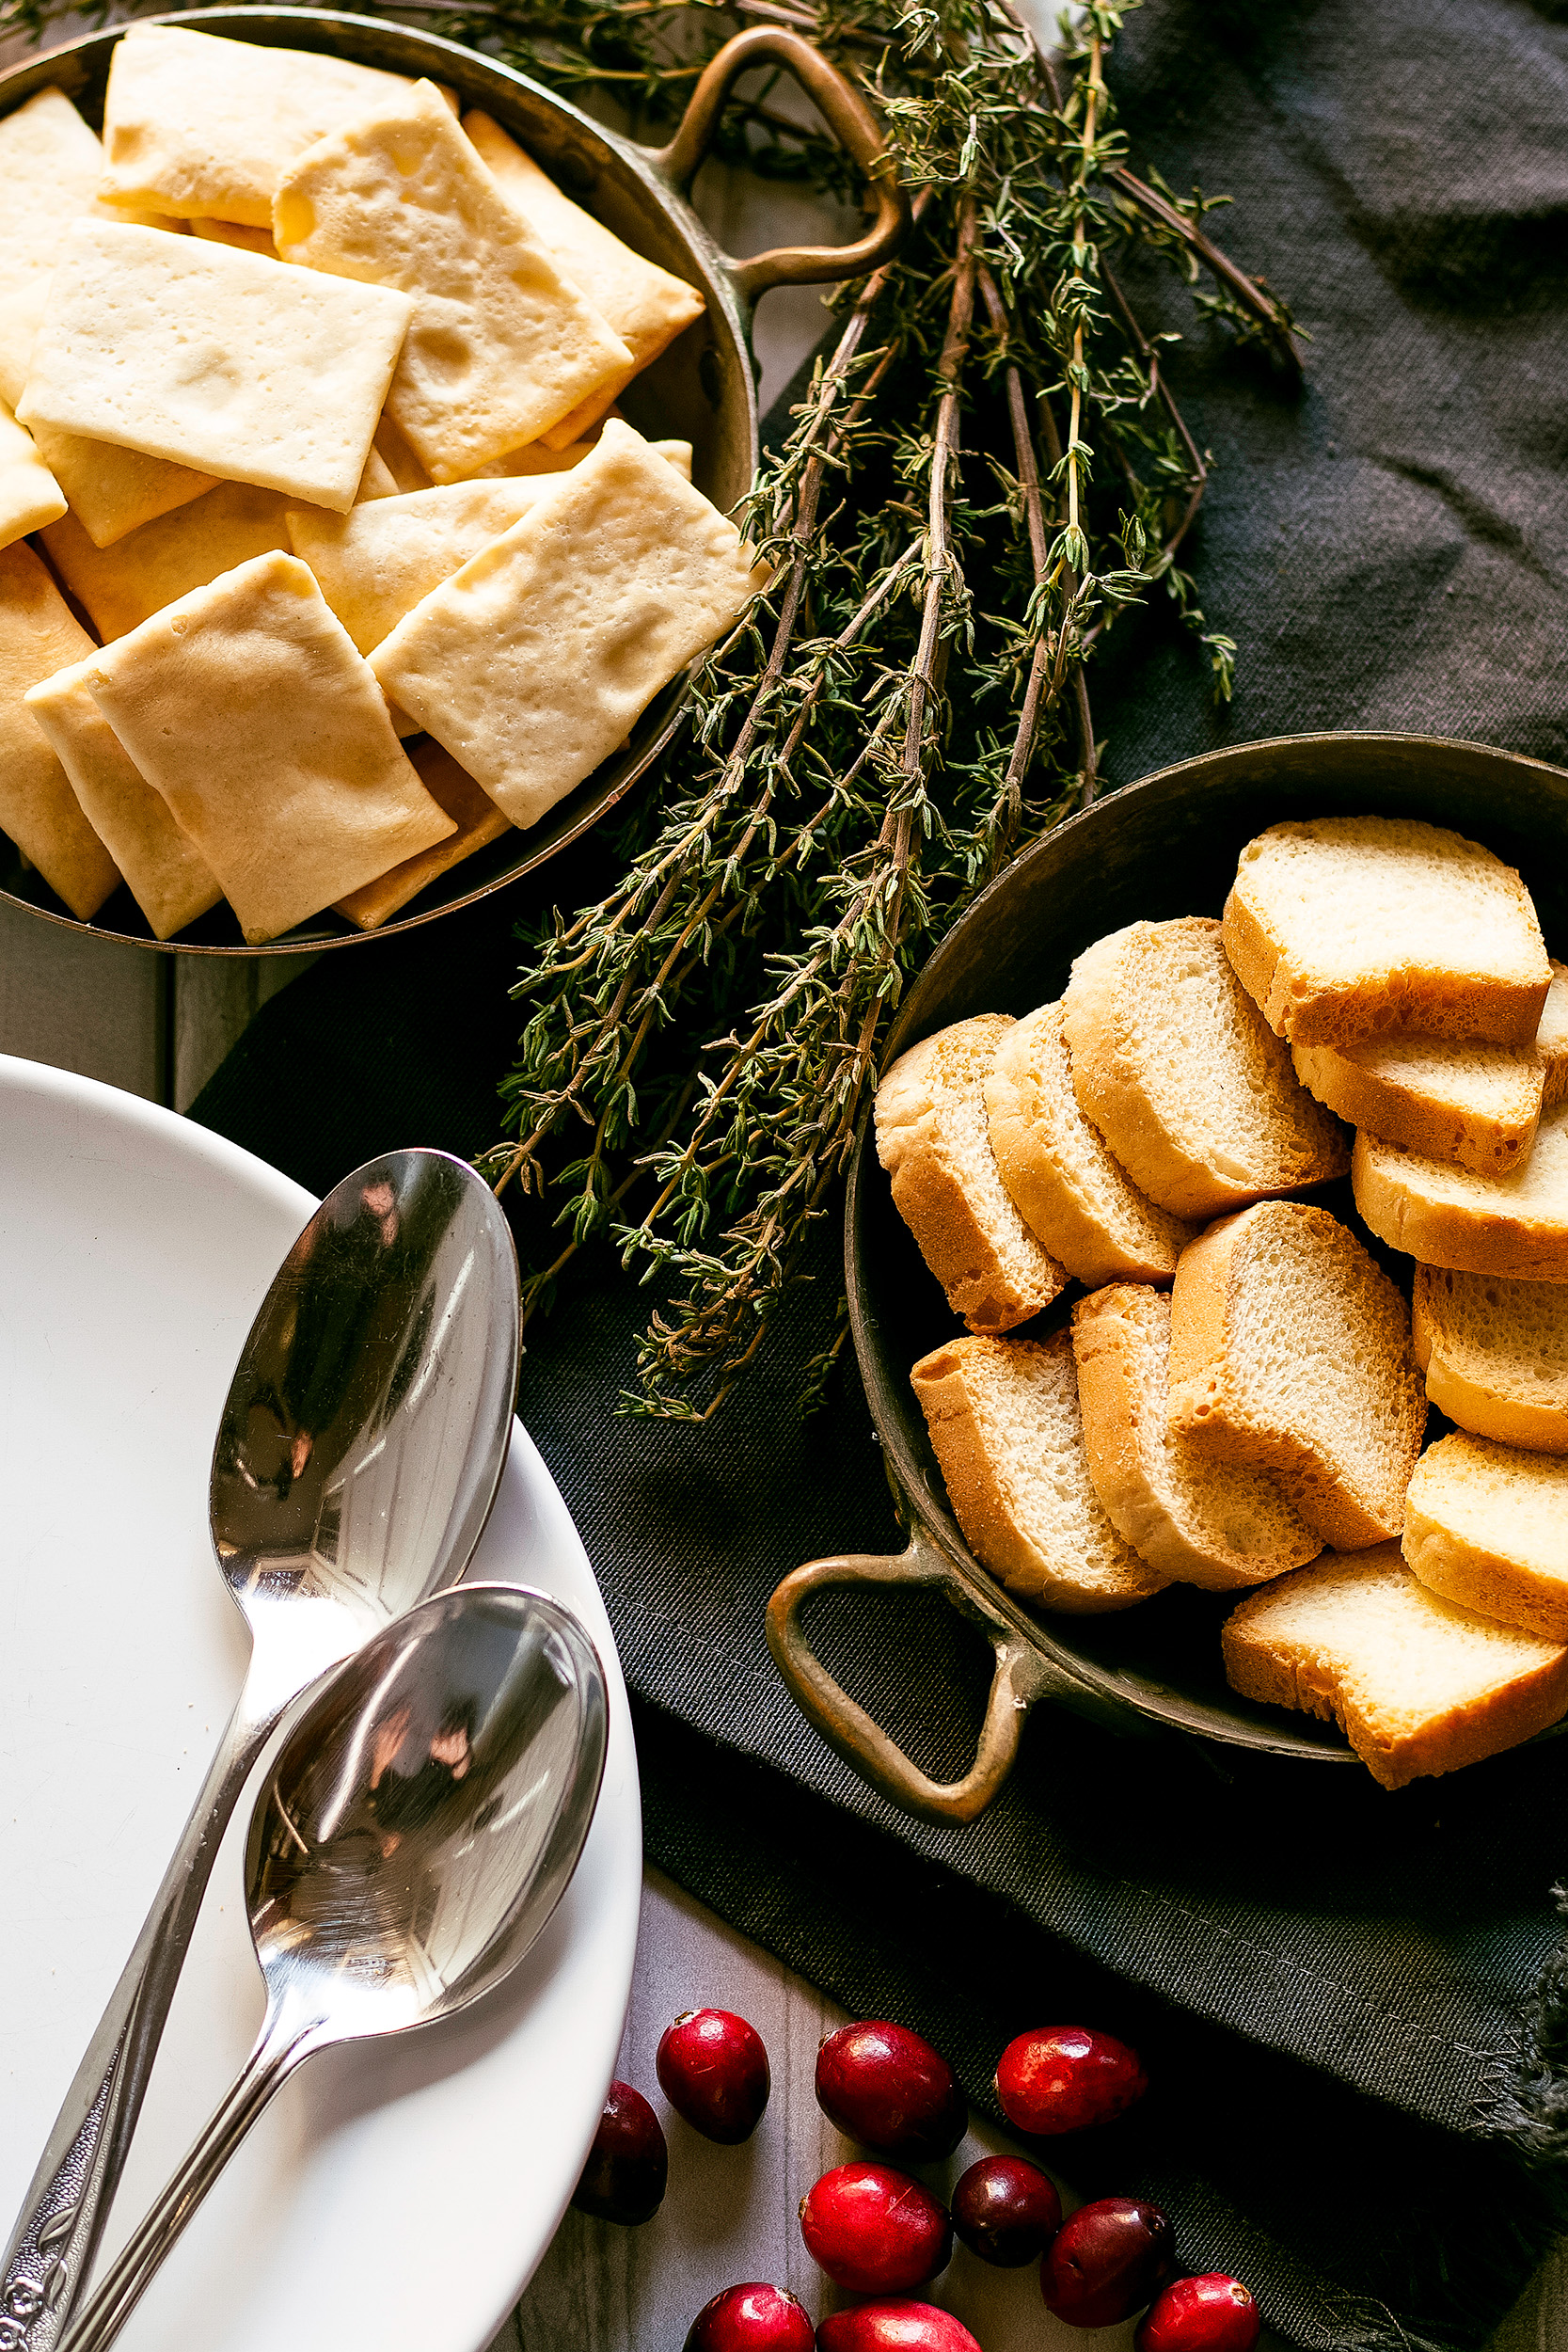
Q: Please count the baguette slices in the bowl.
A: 13